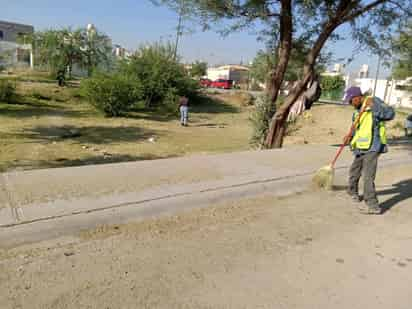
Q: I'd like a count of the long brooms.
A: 1